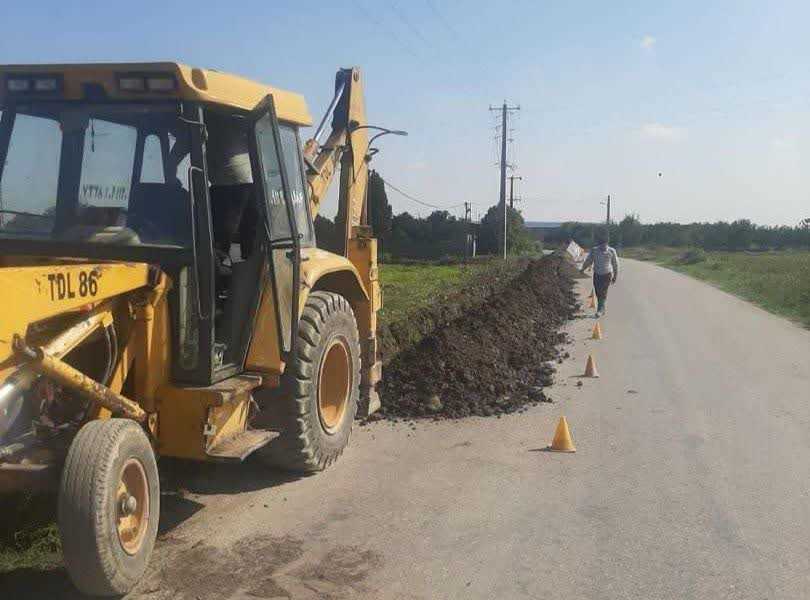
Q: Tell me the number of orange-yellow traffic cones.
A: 4